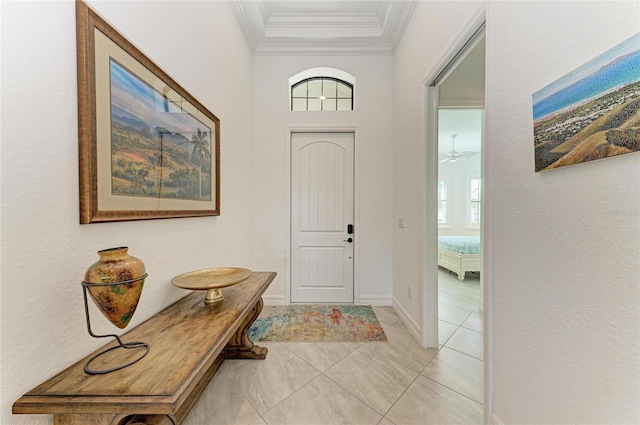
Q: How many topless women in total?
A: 0